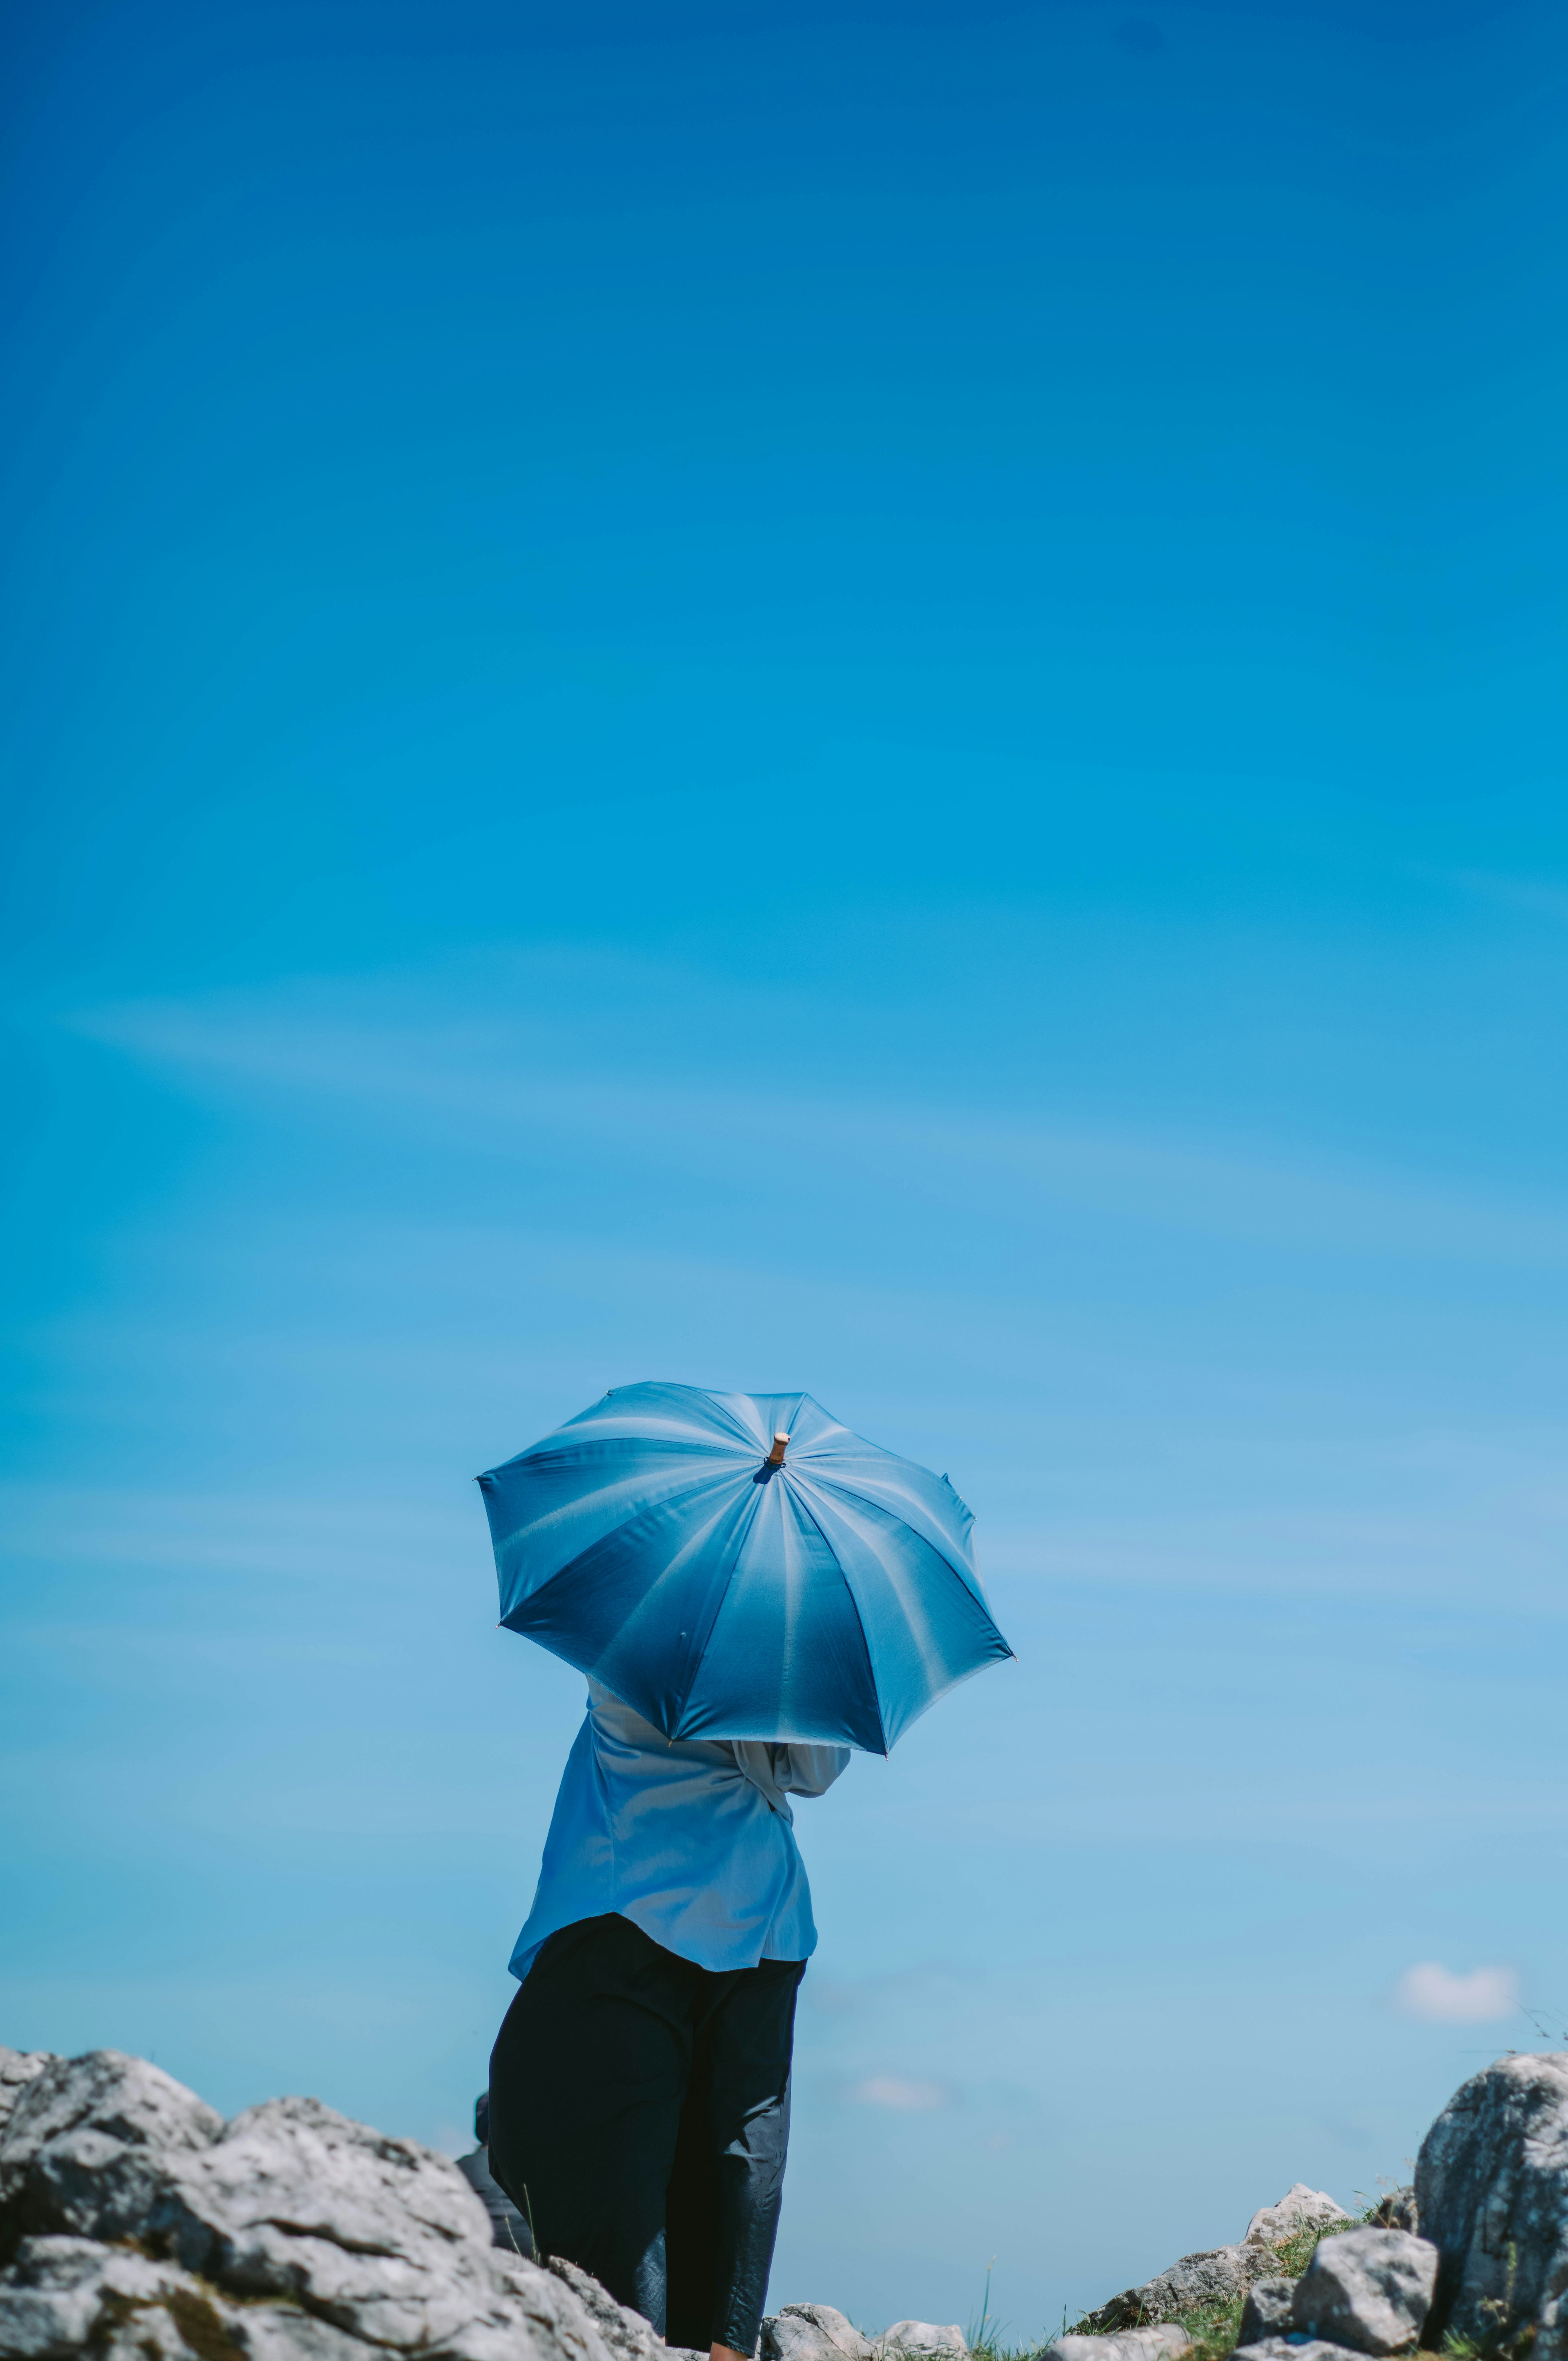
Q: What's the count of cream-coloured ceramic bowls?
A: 0